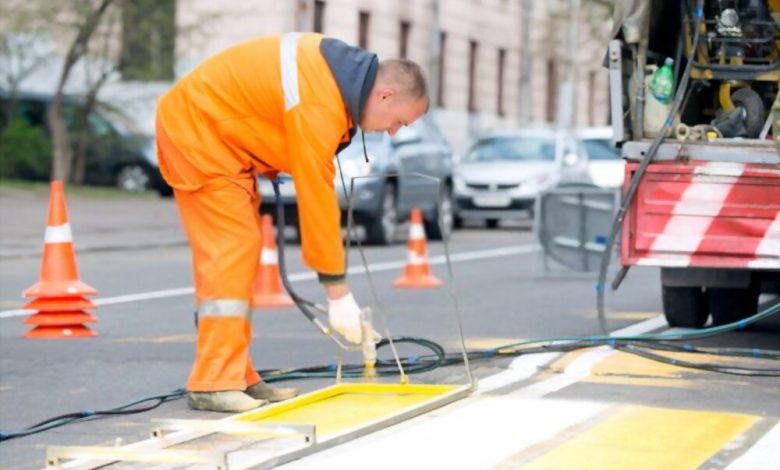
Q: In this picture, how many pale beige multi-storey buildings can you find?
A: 1